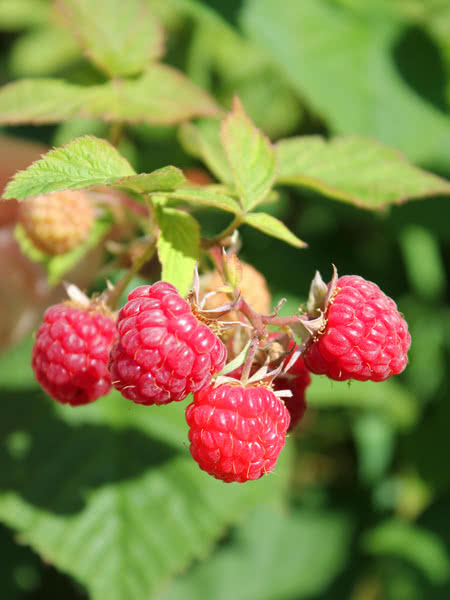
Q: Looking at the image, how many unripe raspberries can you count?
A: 2